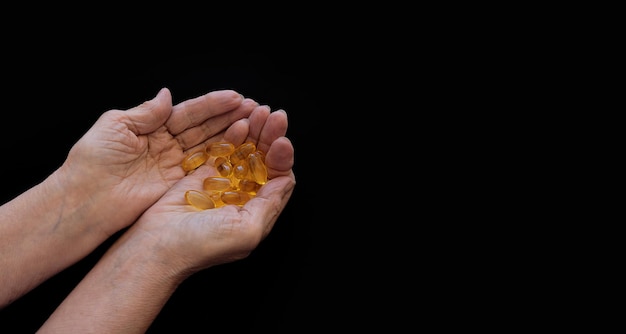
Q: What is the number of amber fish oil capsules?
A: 11